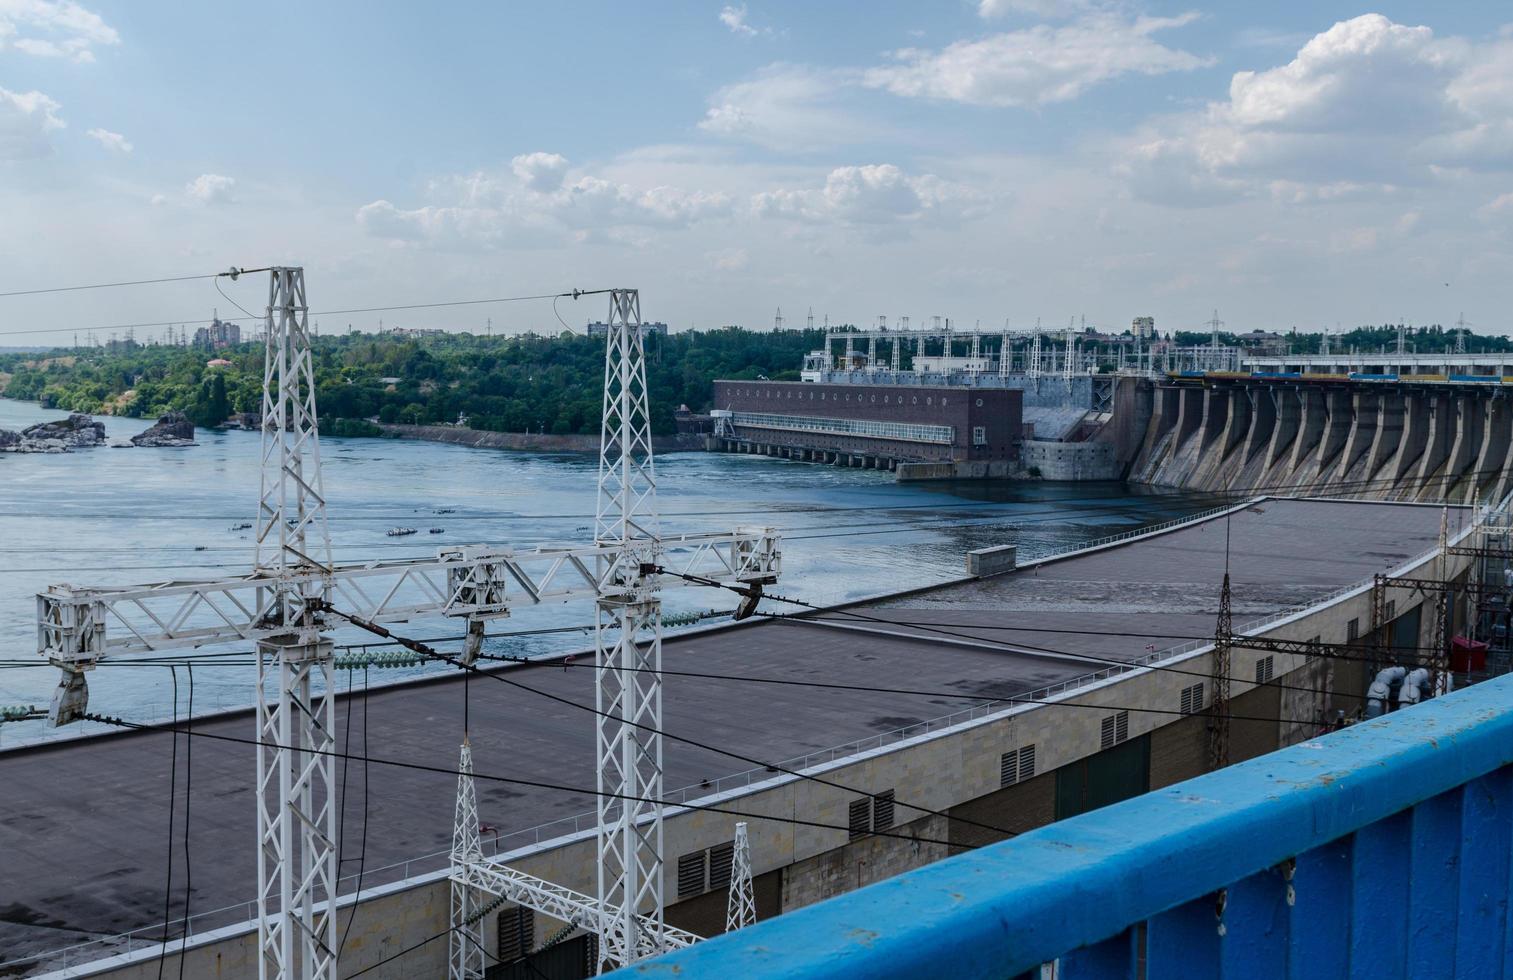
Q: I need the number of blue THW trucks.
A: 0